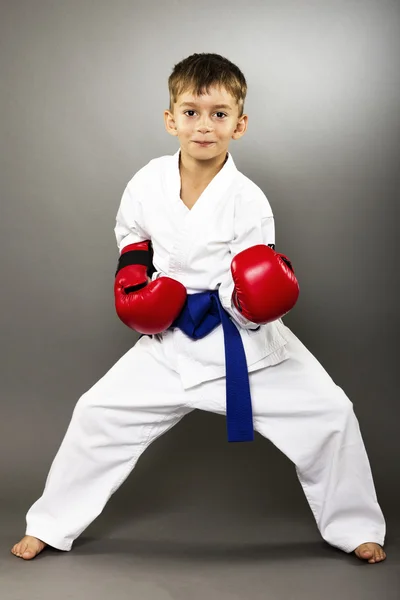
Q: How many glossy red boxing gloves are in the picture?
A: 2